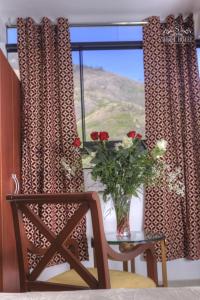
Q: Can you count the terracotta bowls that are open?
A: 0